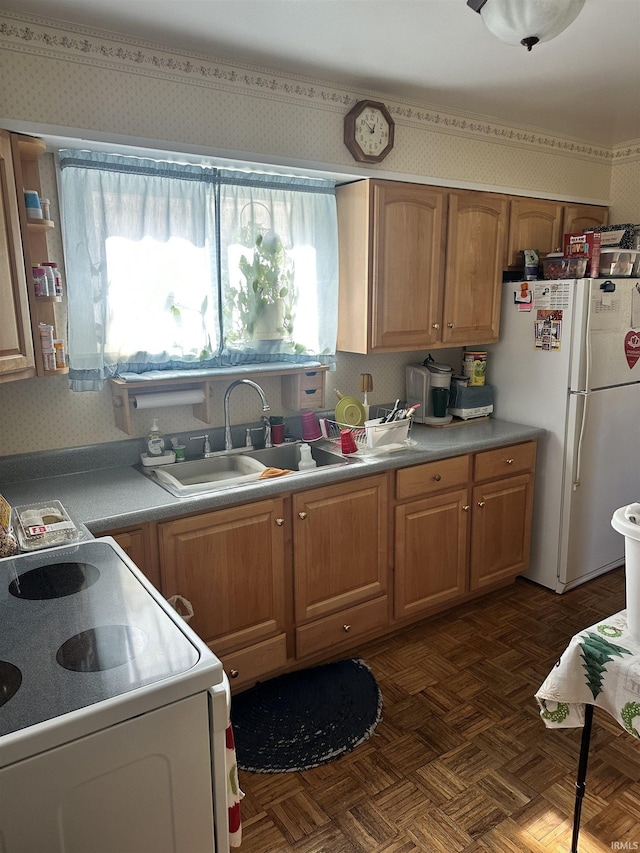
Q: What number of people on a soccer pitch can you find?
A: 0